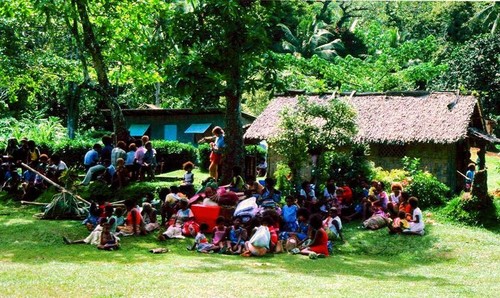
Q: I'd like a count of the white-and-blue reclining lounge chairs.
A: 0